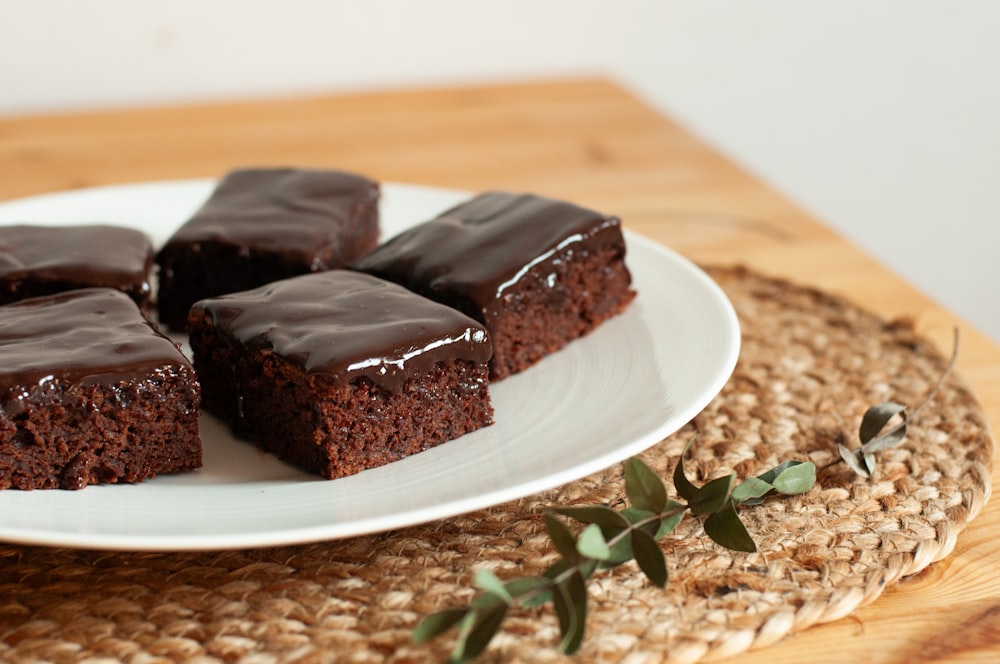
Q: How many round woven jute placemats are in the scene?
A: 1